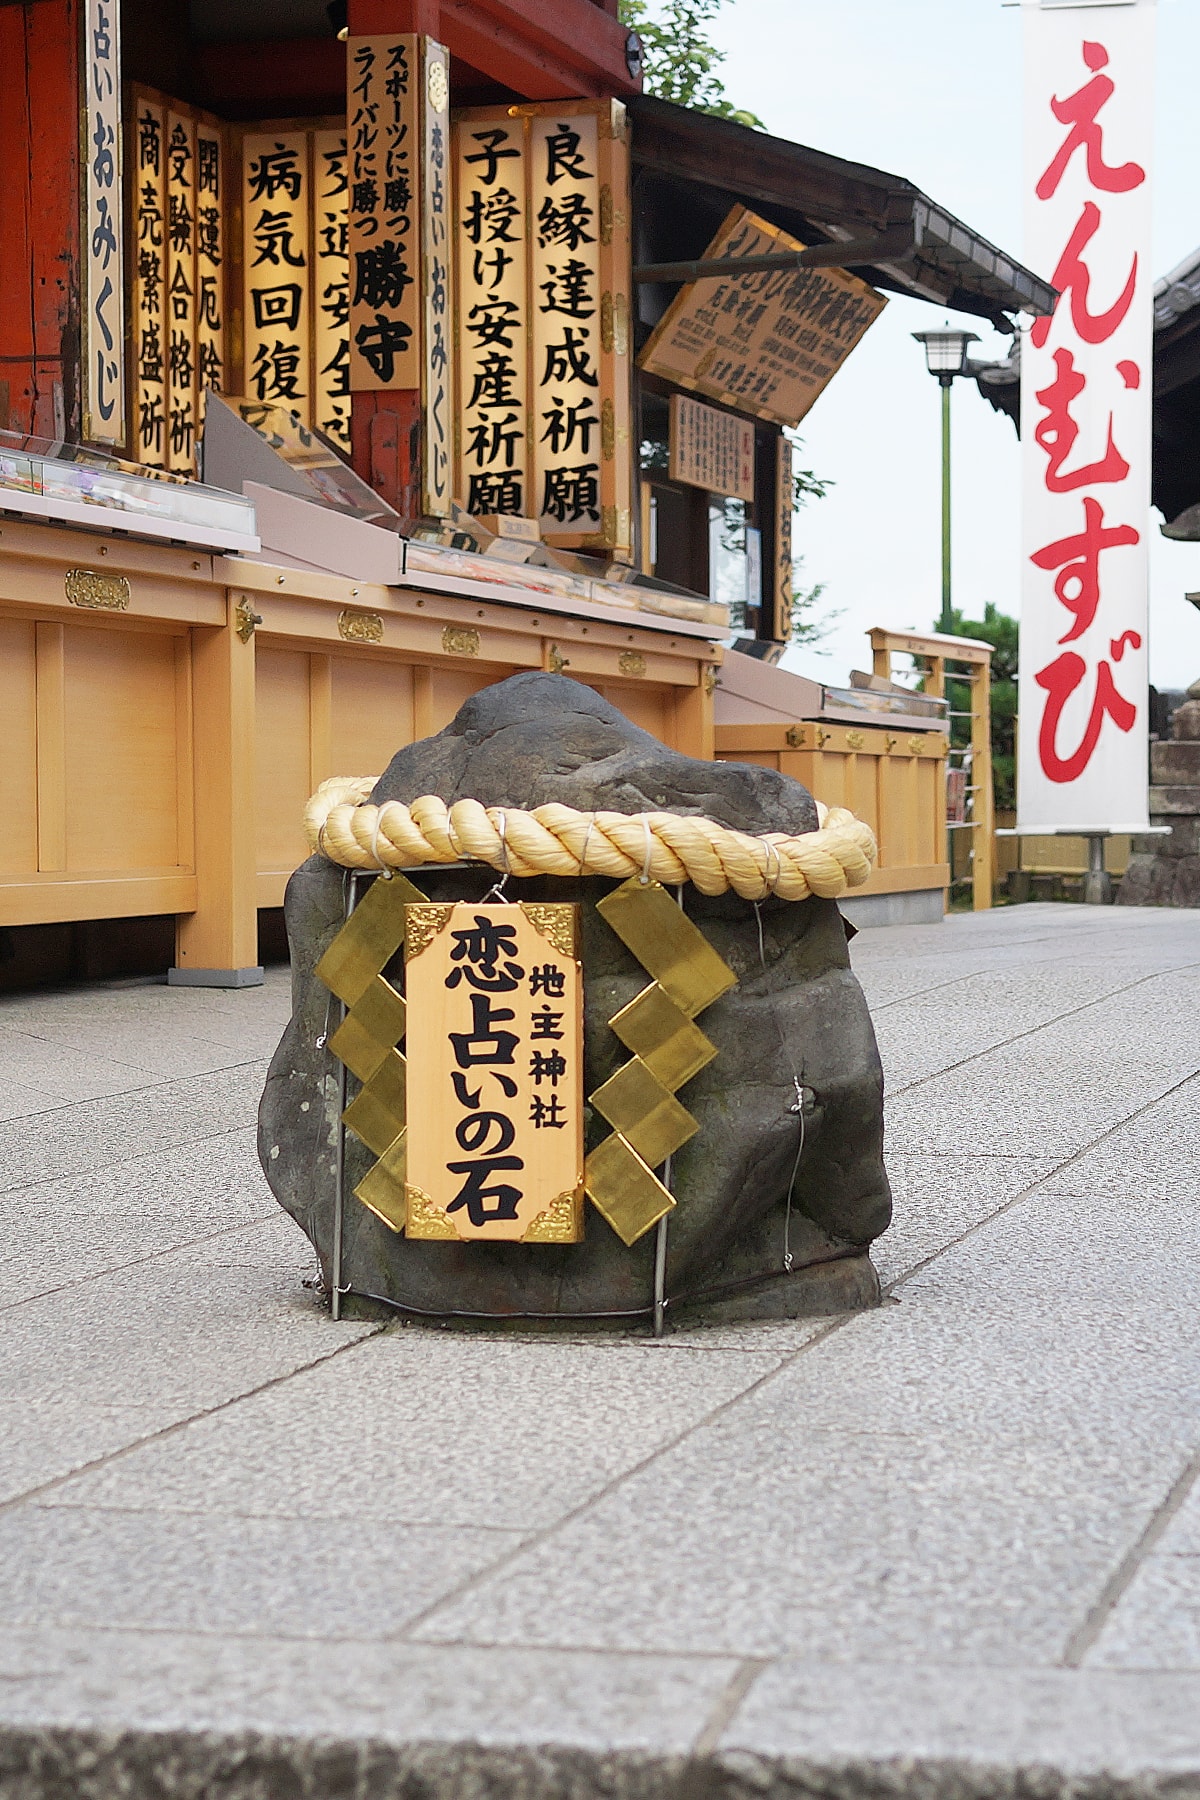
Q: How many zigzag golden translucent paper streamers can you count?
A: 2